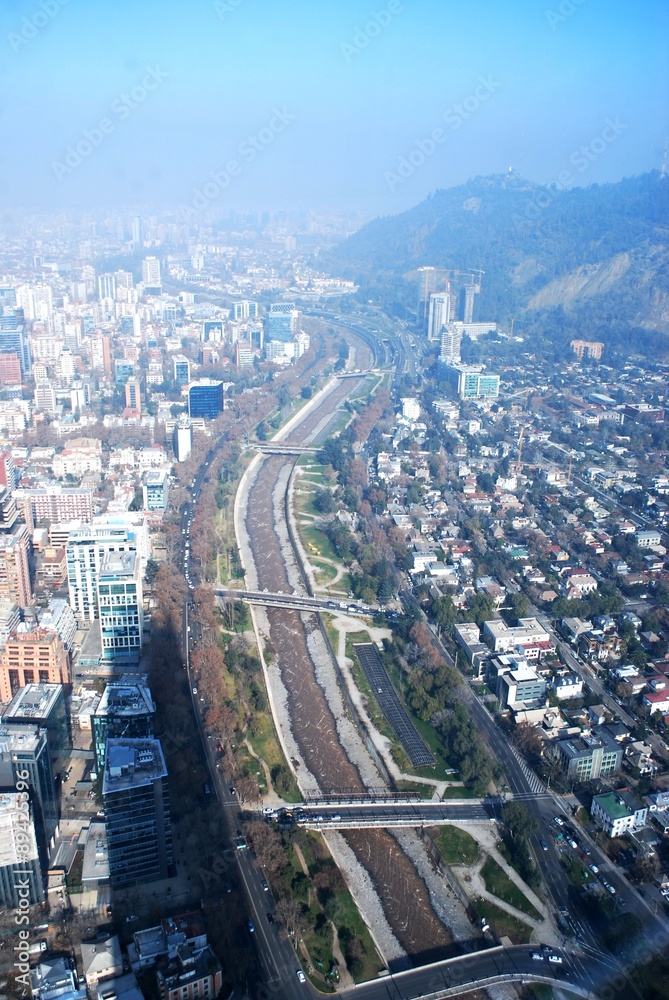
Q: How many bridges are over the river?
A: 5